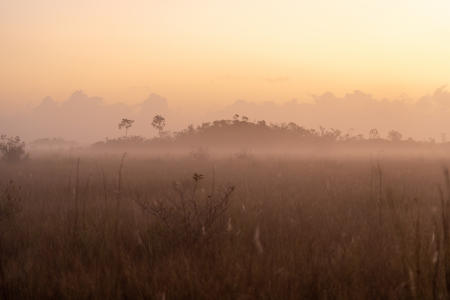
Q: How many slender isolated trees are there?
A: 2